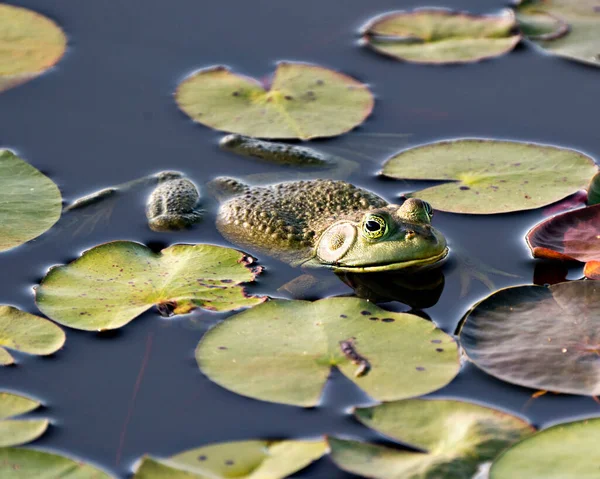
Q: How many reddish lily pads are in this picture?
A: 2